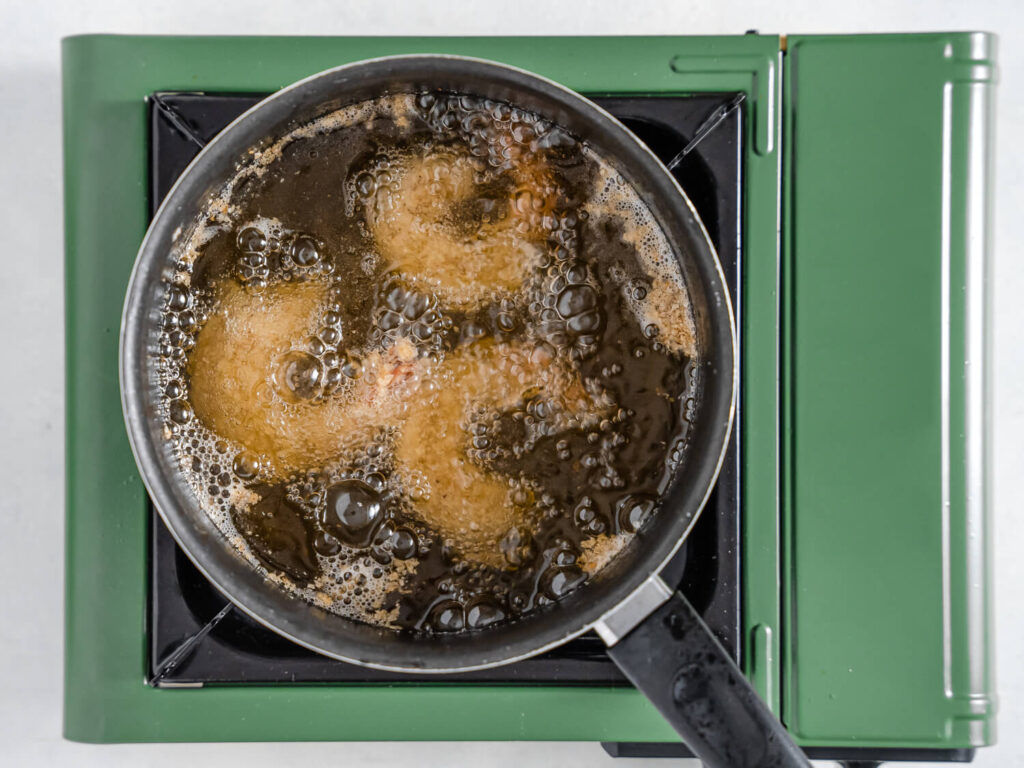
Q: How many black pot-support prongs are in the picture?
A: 3